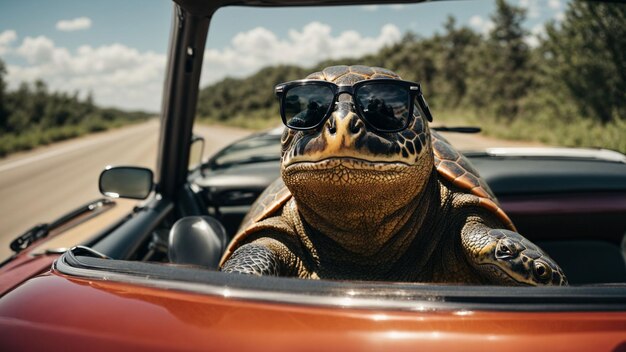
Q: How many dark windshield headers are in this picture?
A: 1